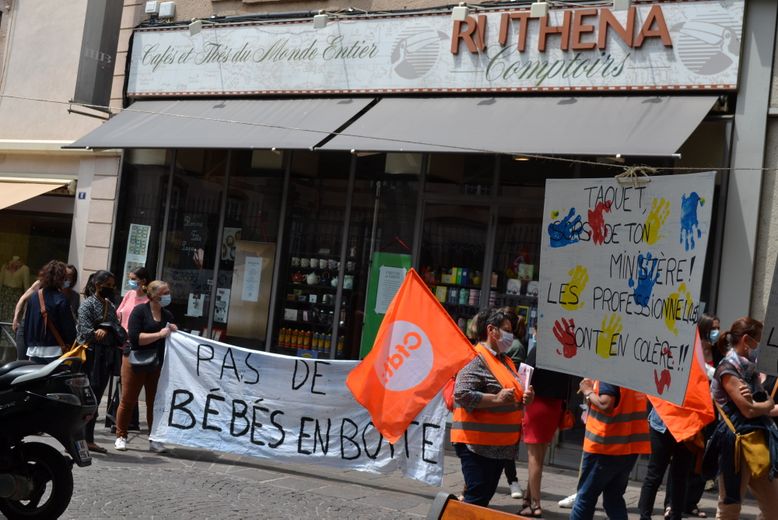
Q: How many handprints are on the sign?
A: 10